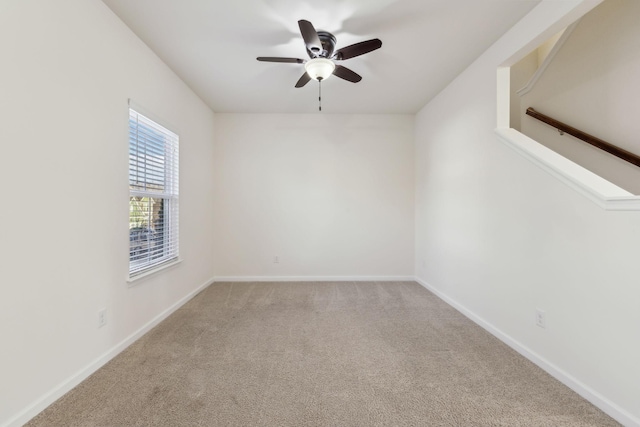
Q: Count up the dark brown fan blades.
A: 5